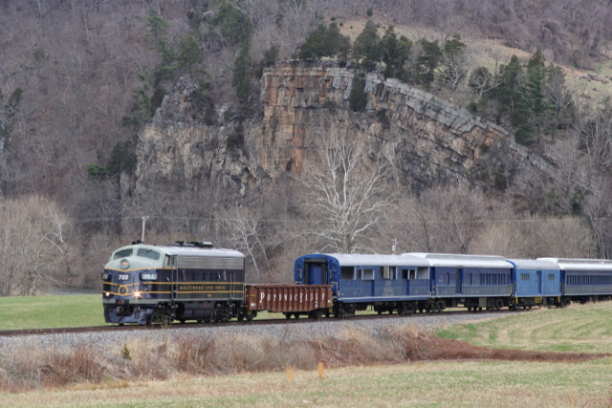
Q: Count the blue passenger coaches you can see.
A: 4